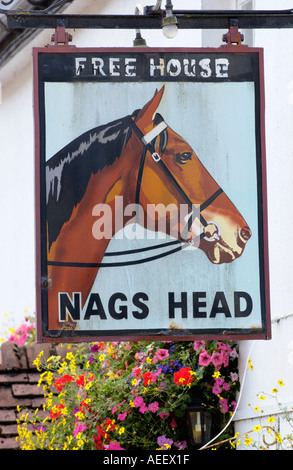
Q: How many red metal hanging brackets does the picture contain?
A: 2